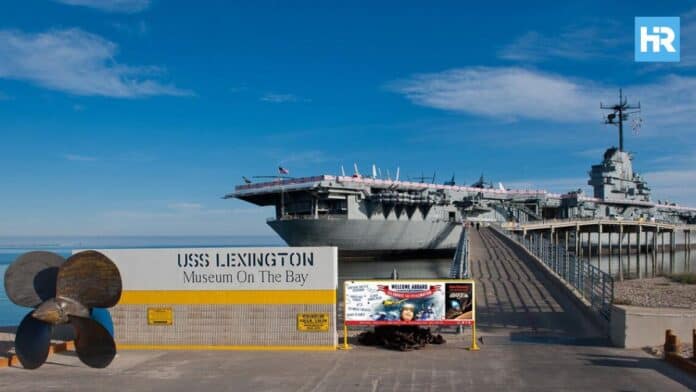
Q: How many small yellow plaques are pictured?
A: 2